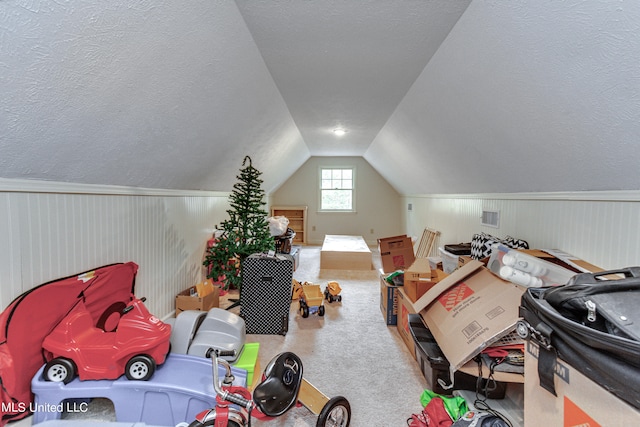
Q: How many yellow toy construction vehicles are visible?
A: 3